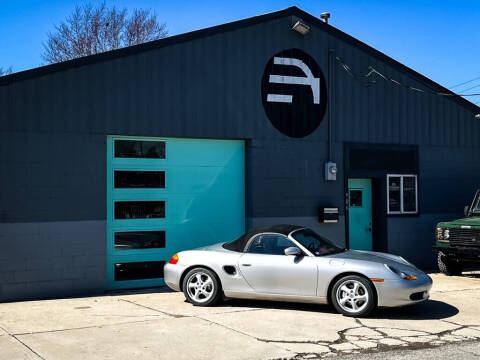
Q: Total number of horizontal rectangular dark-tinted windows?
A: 5